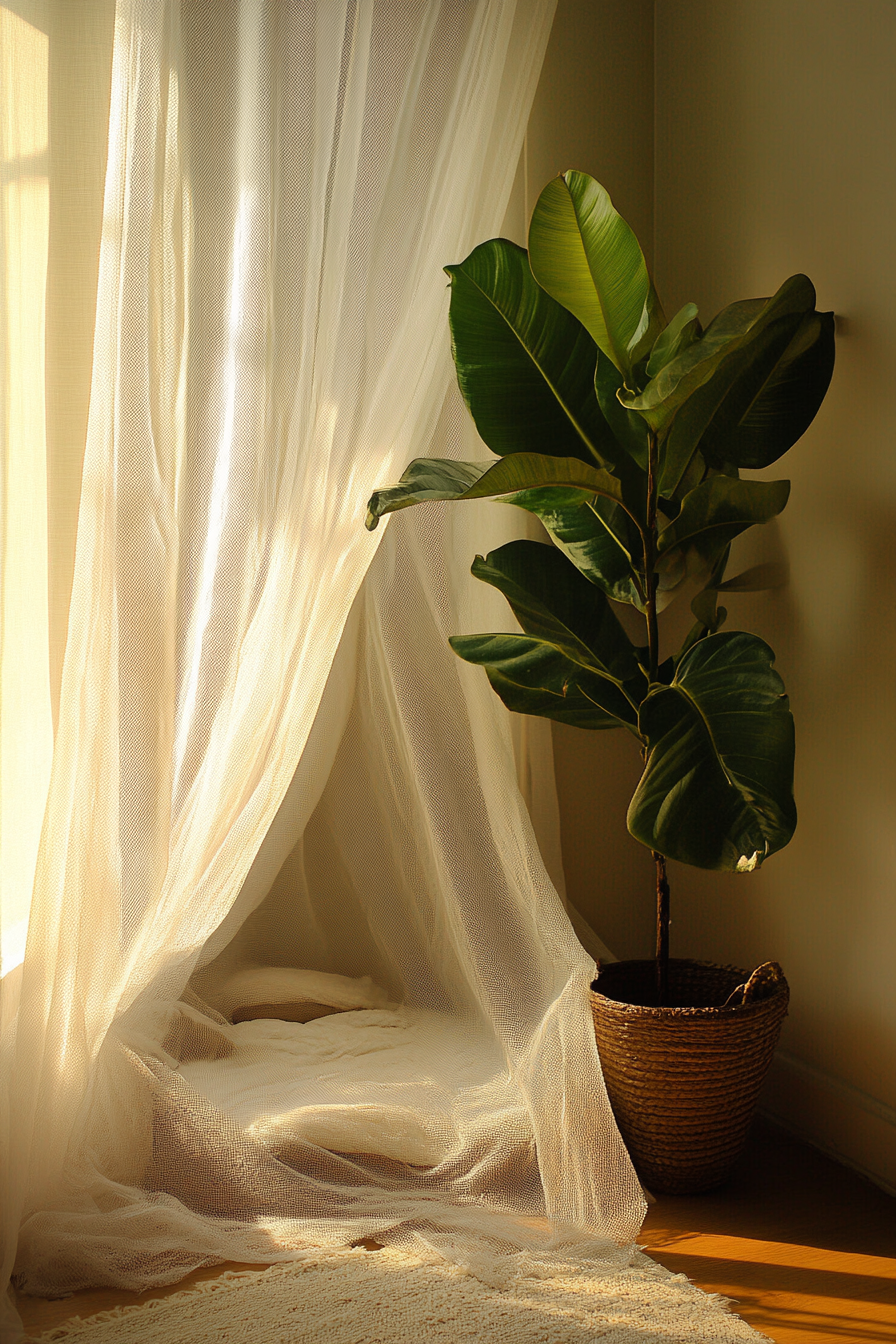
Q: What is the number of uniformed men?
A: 0